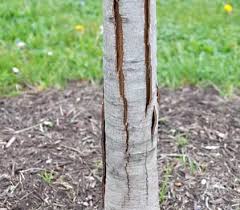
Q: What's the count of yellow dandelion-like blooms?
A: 2